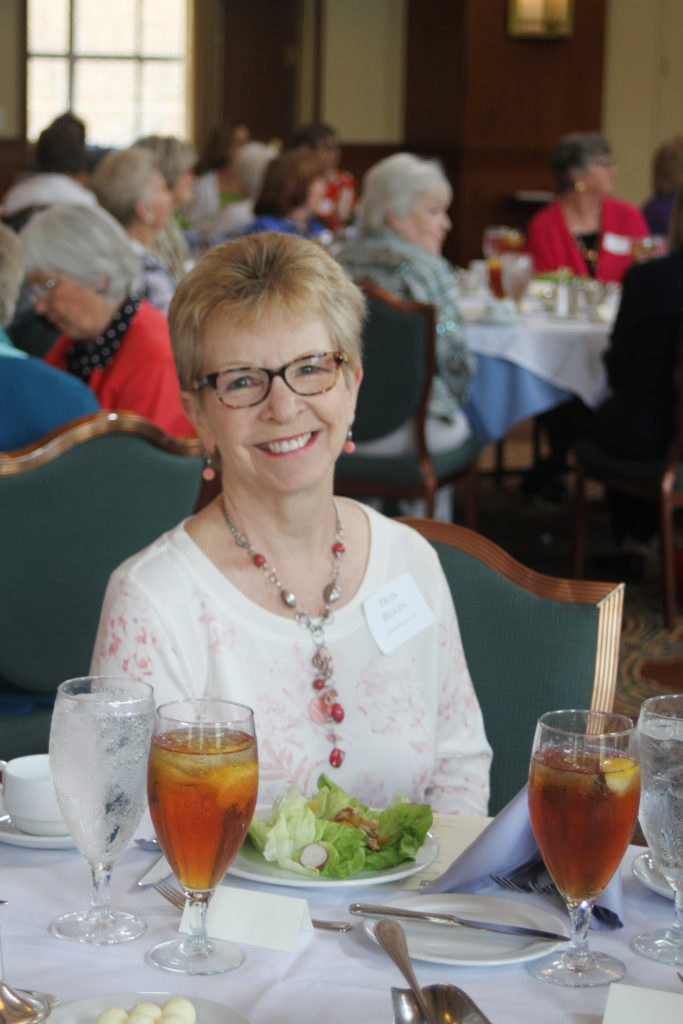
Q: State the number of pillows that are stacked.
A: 0